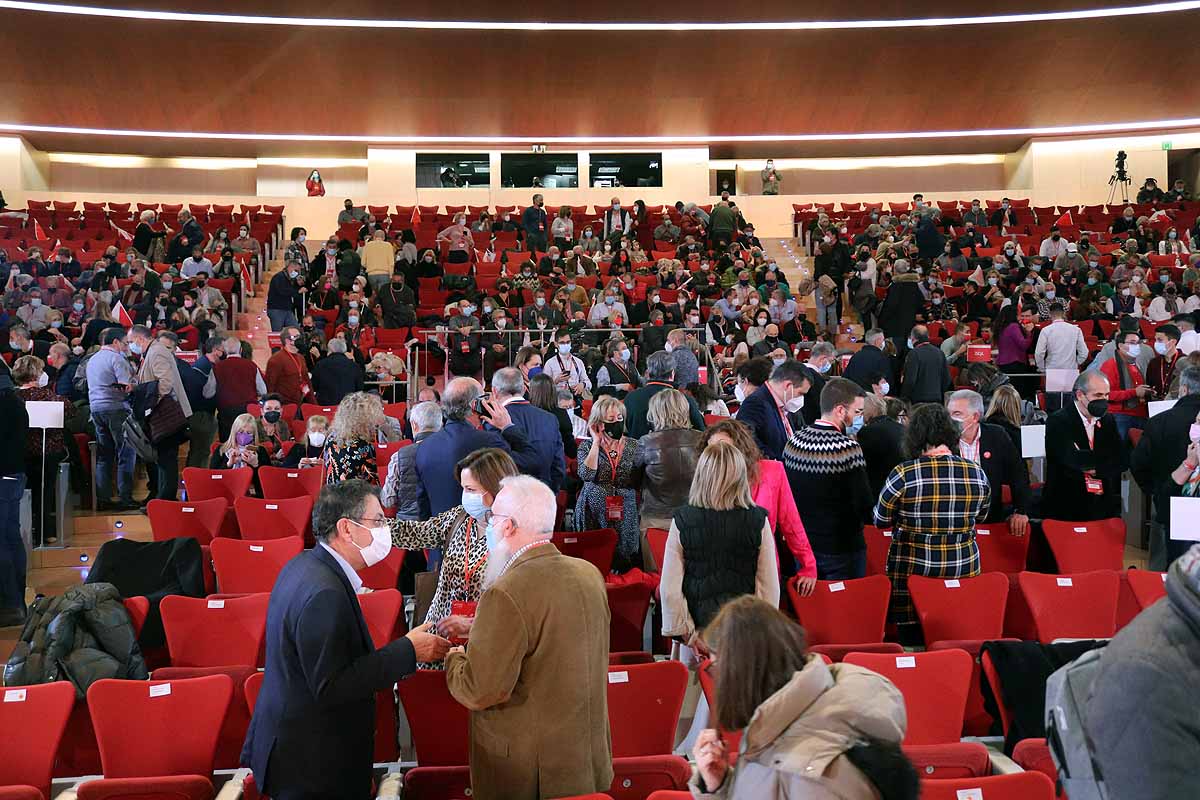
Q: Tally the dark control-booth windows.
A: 3